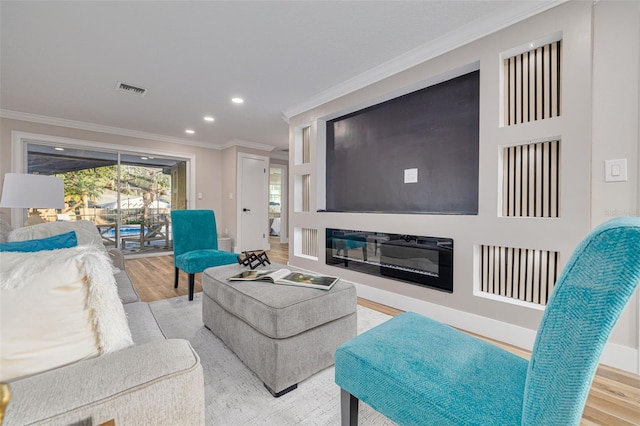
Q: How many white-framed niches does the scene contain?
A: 6